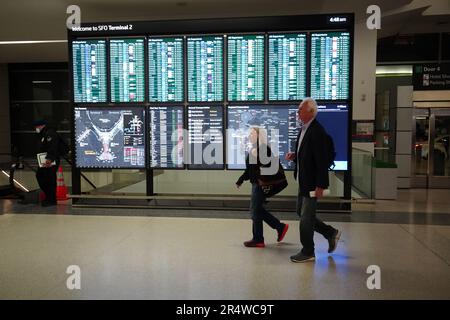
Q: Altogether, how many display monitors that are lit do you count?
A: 12